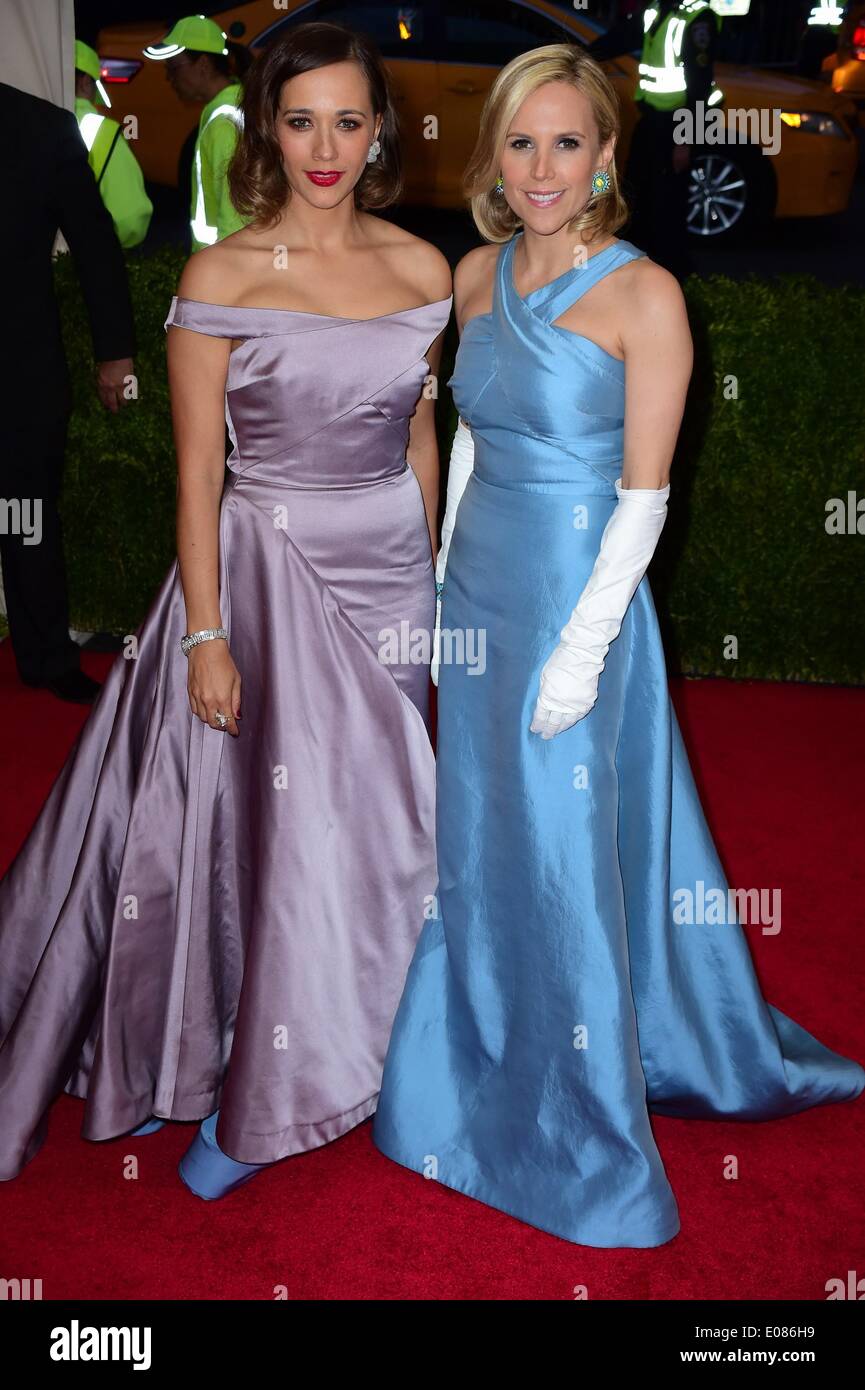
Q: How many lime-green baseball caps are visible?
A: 2